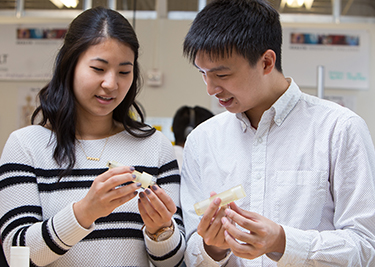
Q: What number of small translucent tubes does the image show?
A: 2